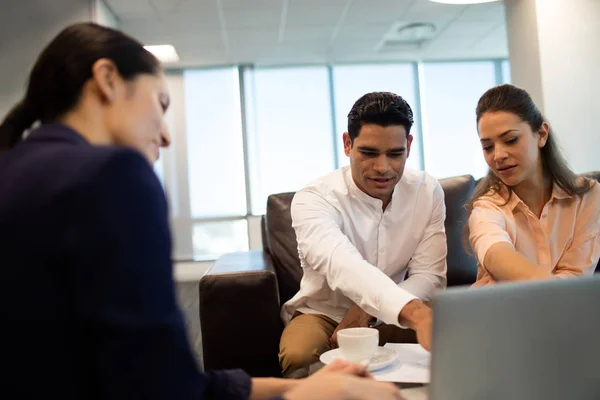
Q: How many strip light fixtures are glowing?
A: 1